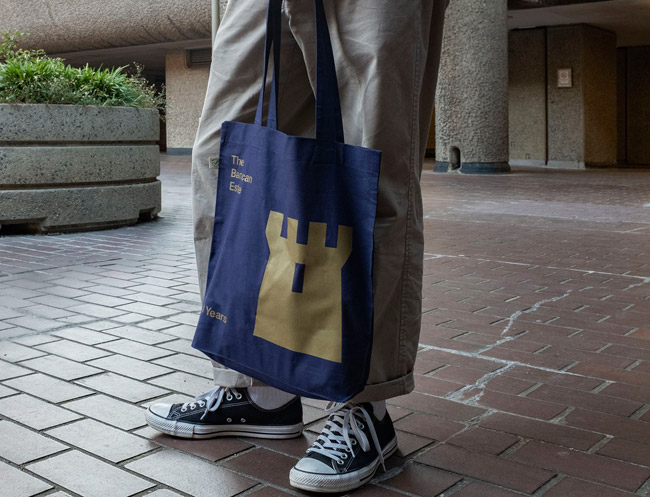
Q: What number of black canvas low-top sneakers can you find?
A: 2